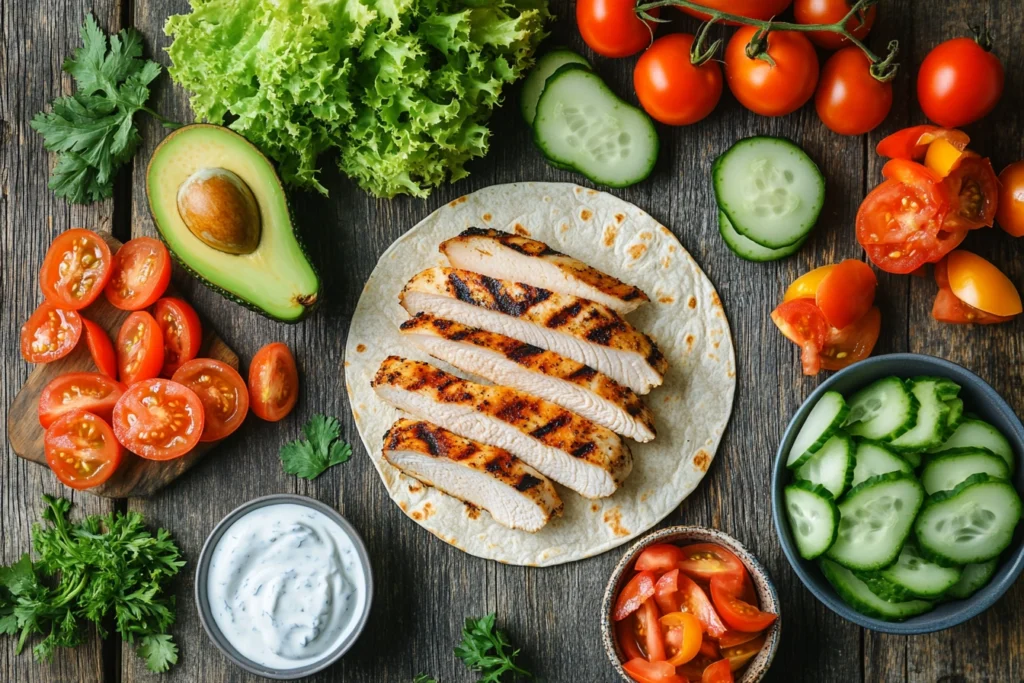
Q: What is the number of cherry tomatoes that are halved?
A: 11